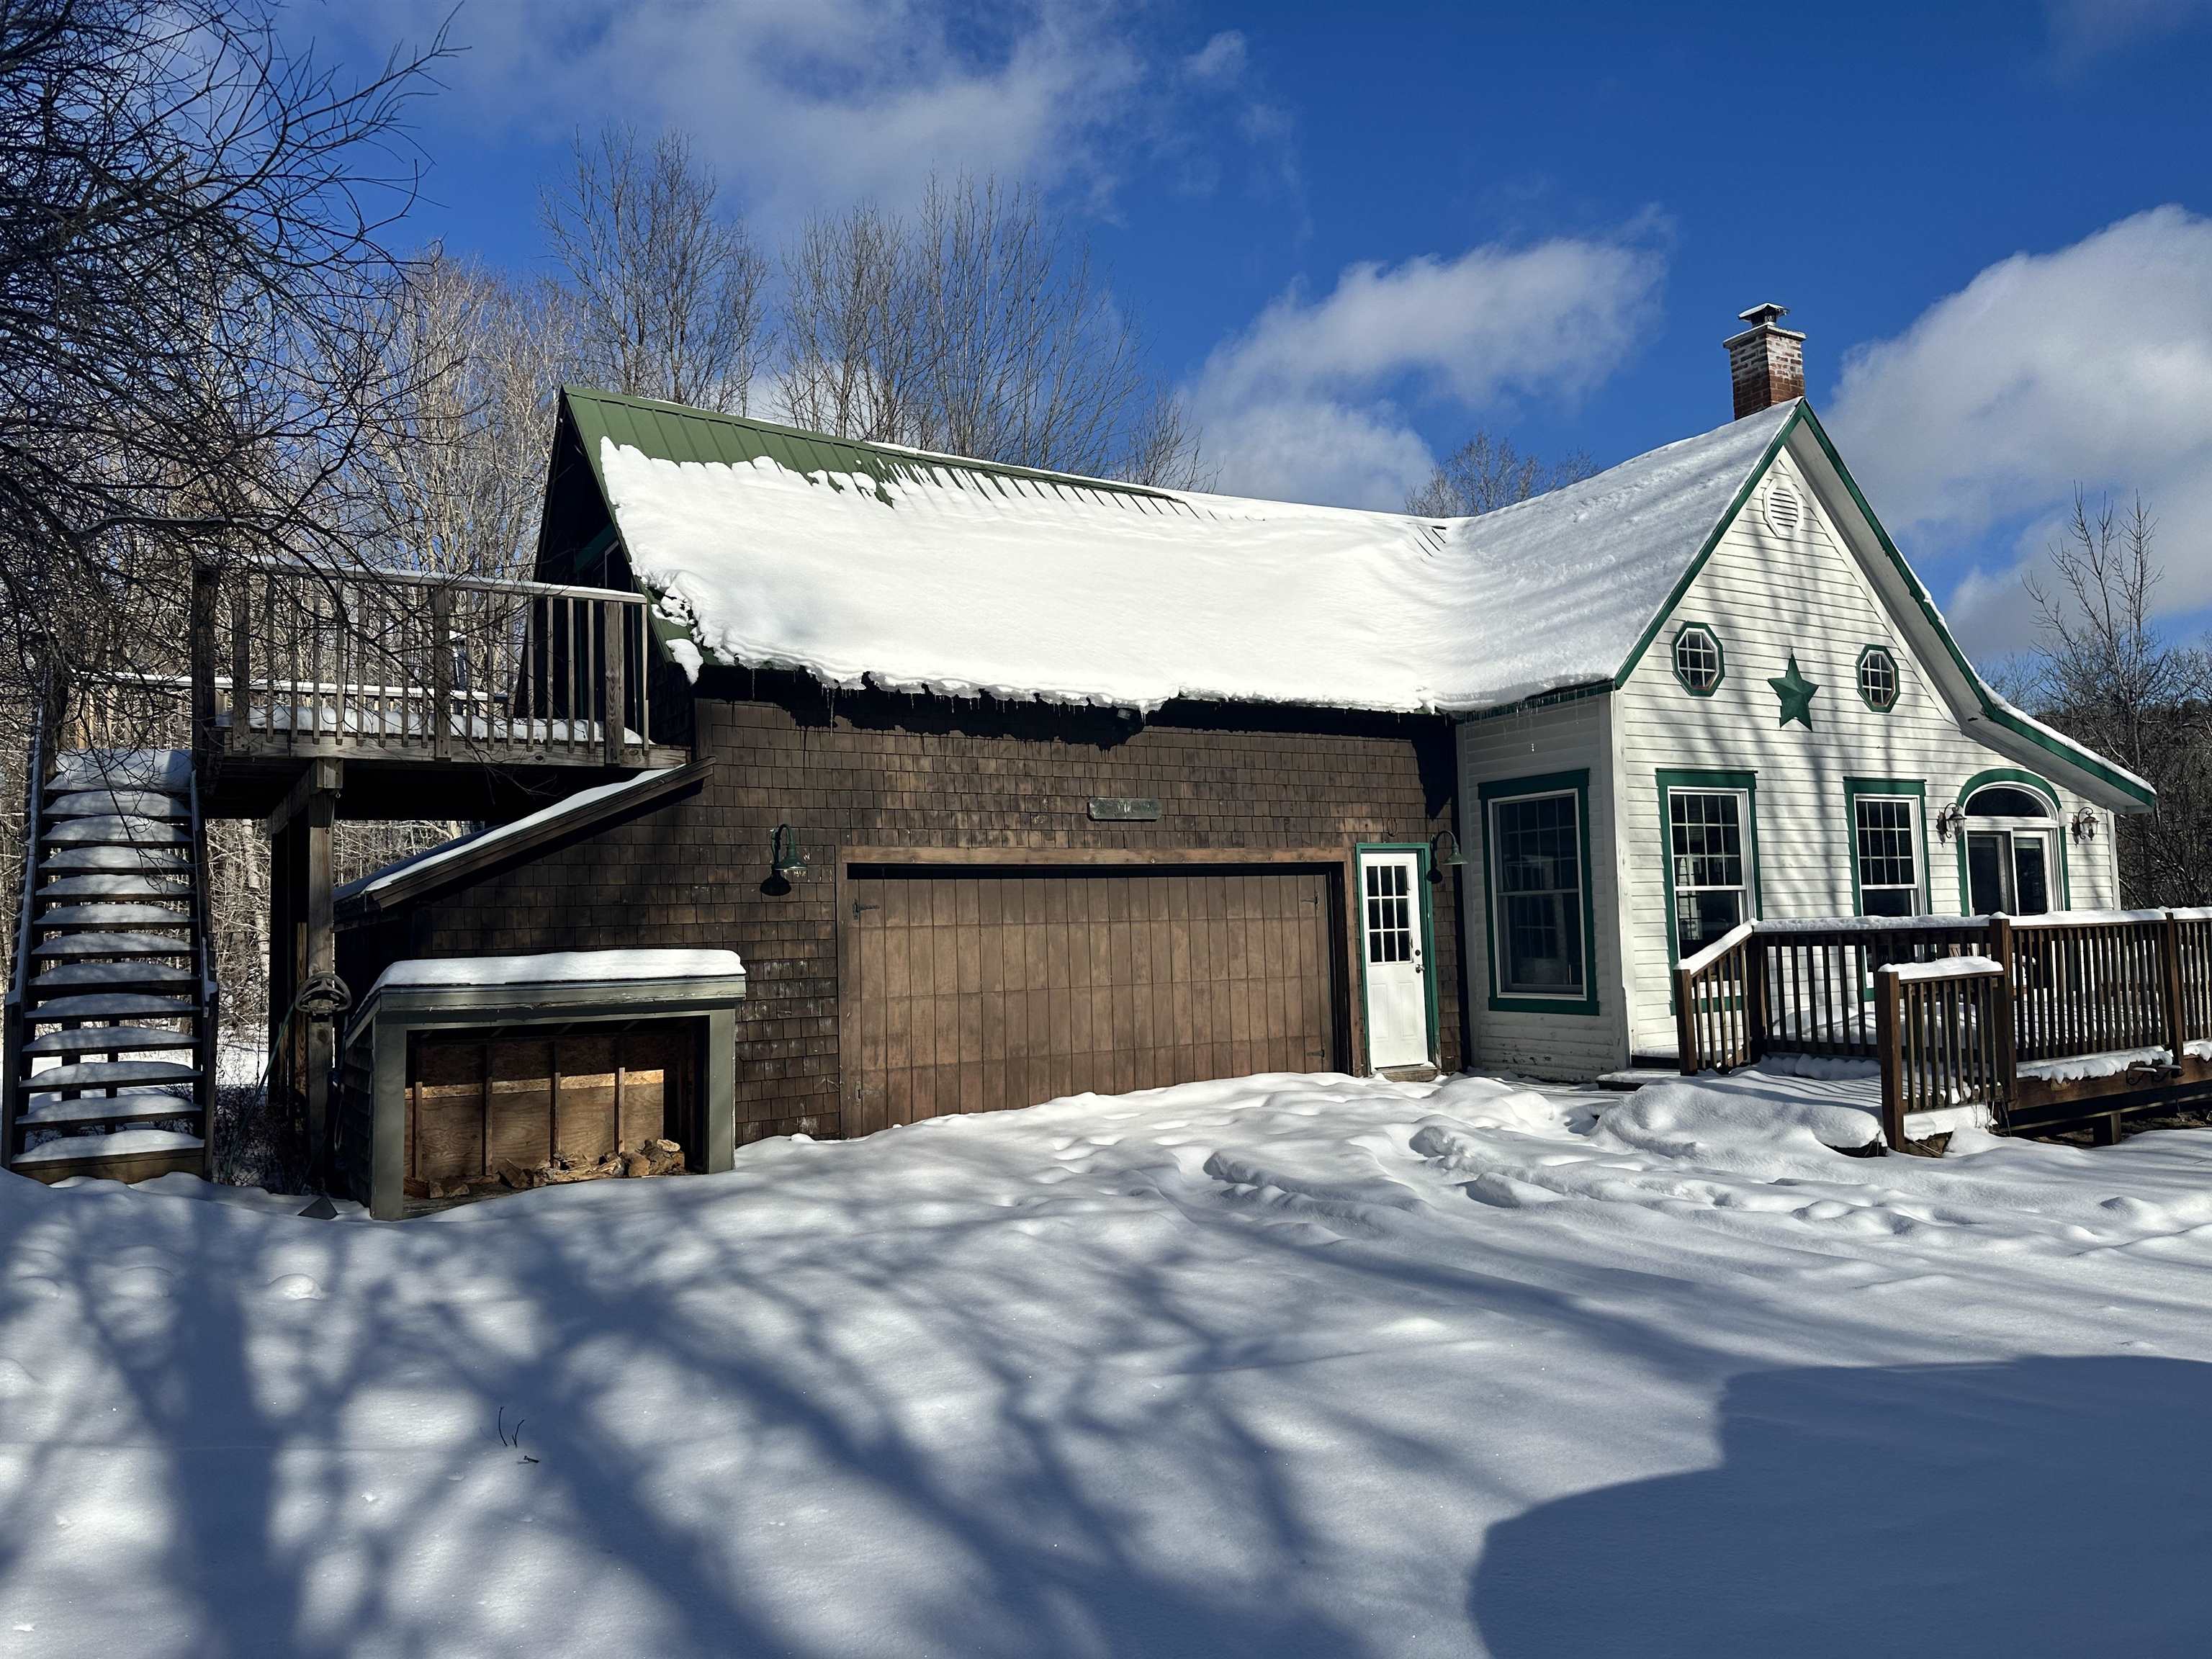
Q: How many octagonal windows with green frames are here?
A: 2